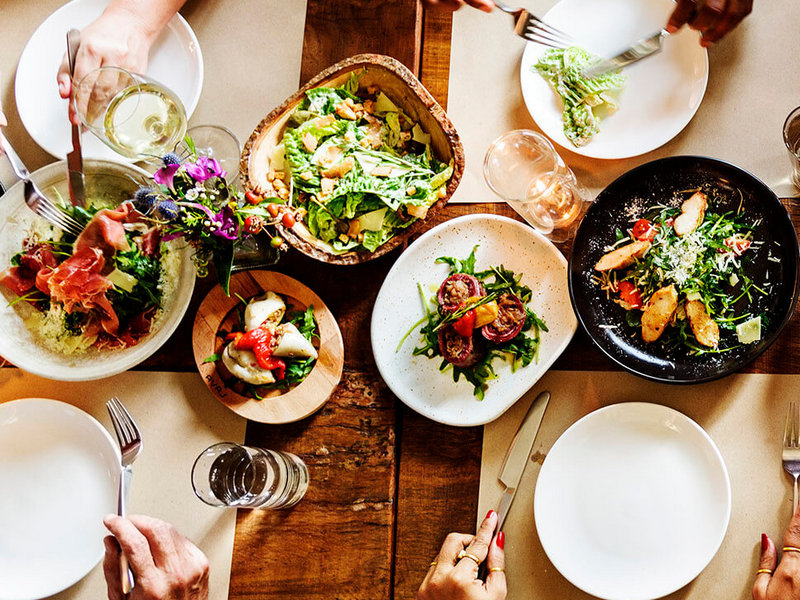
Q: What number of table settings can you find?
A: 4